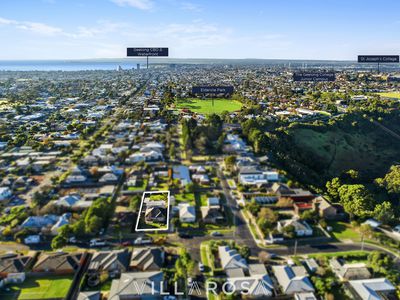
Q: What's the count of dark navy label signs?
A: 4